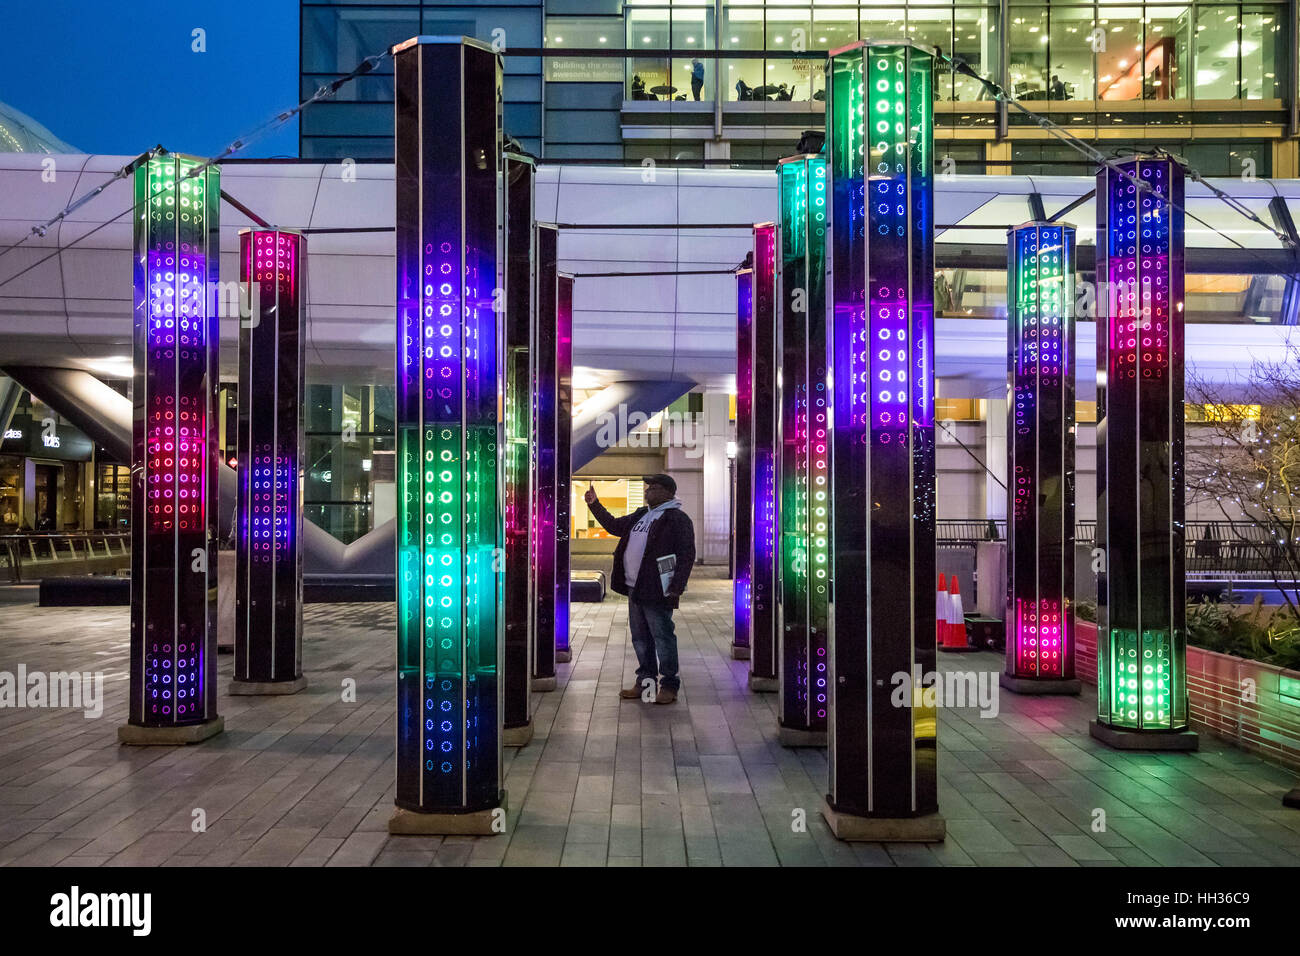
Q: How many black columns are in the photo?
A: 12